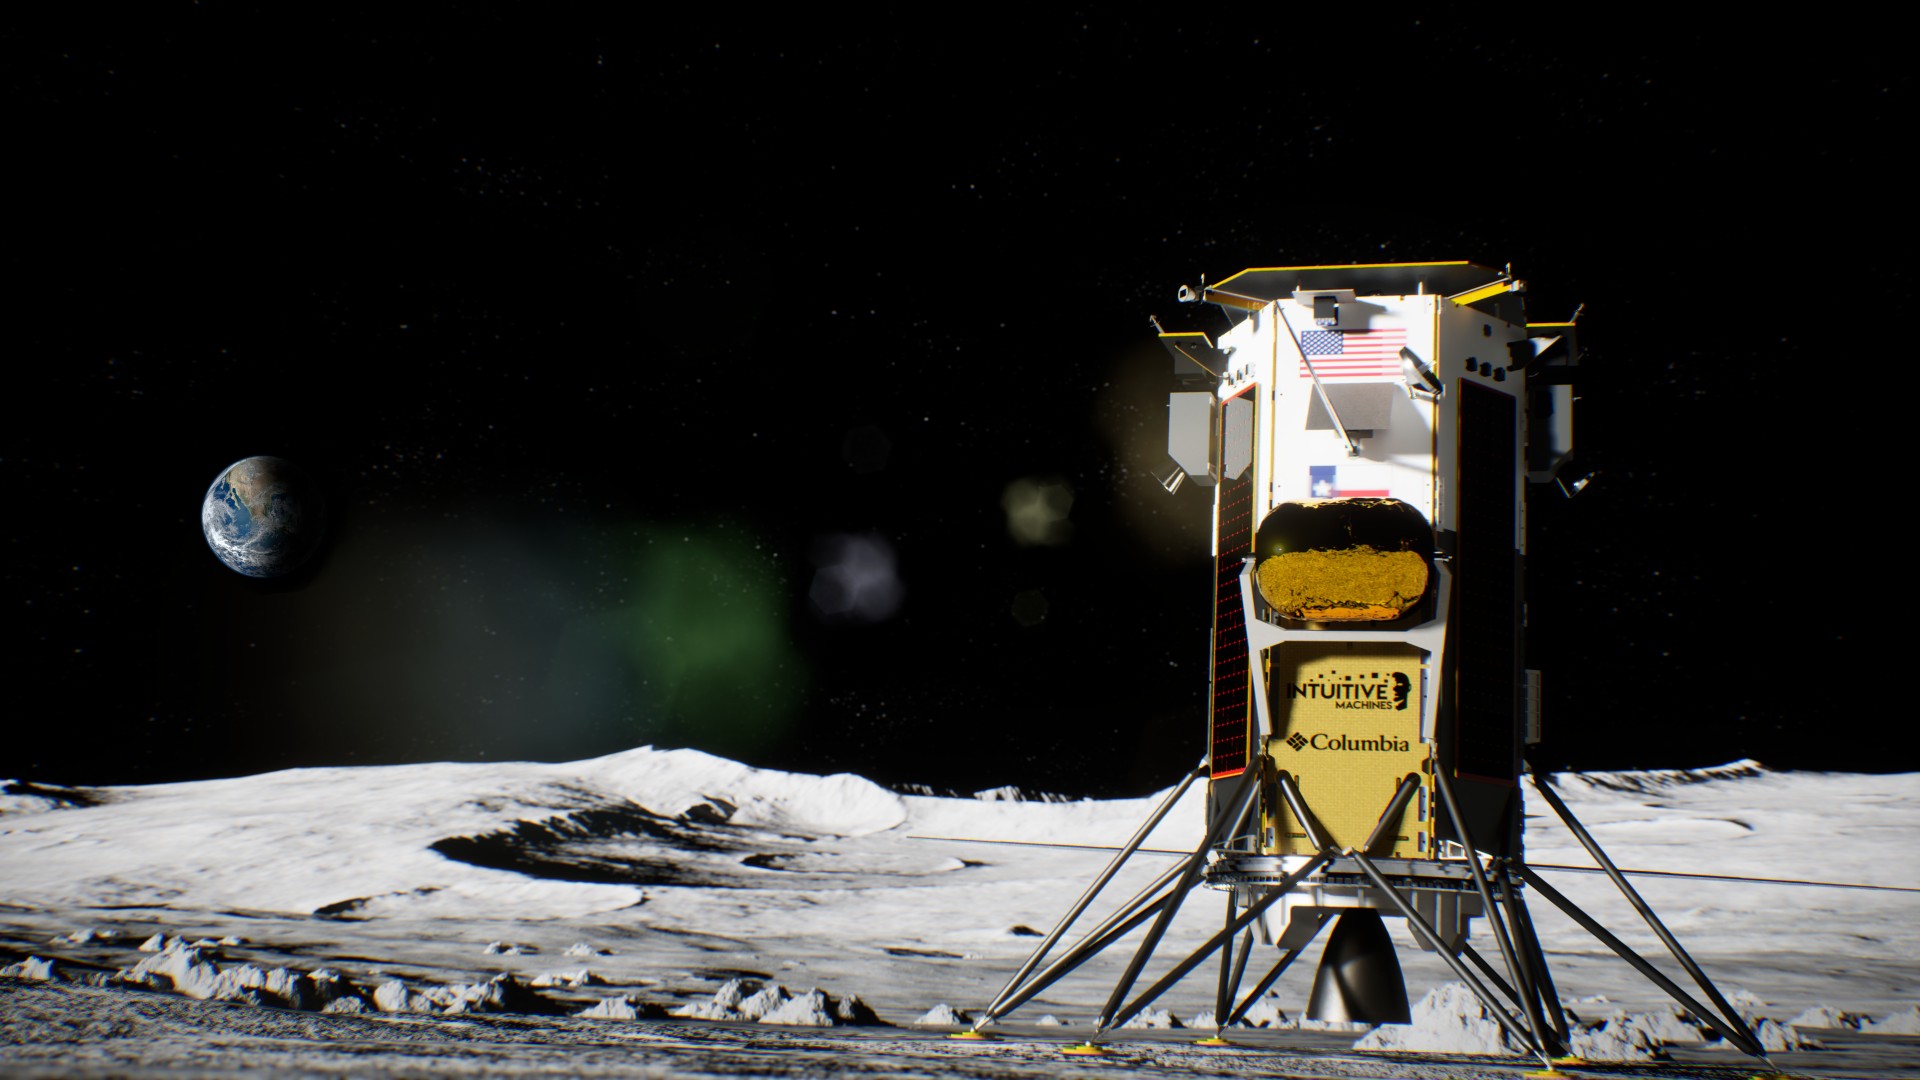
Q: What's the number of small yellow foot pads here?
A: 6